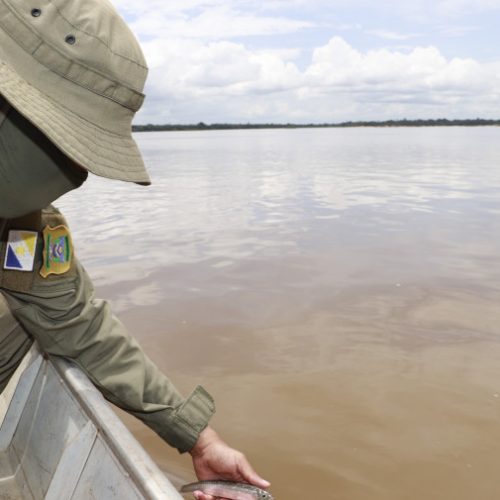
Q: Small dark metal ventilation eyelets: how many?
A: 2